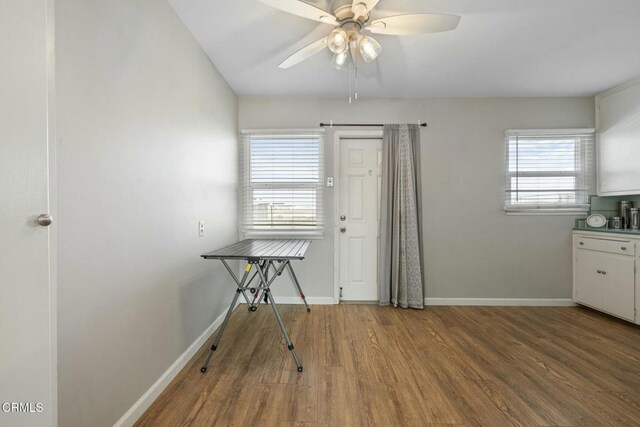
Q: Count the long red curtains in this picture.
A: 0